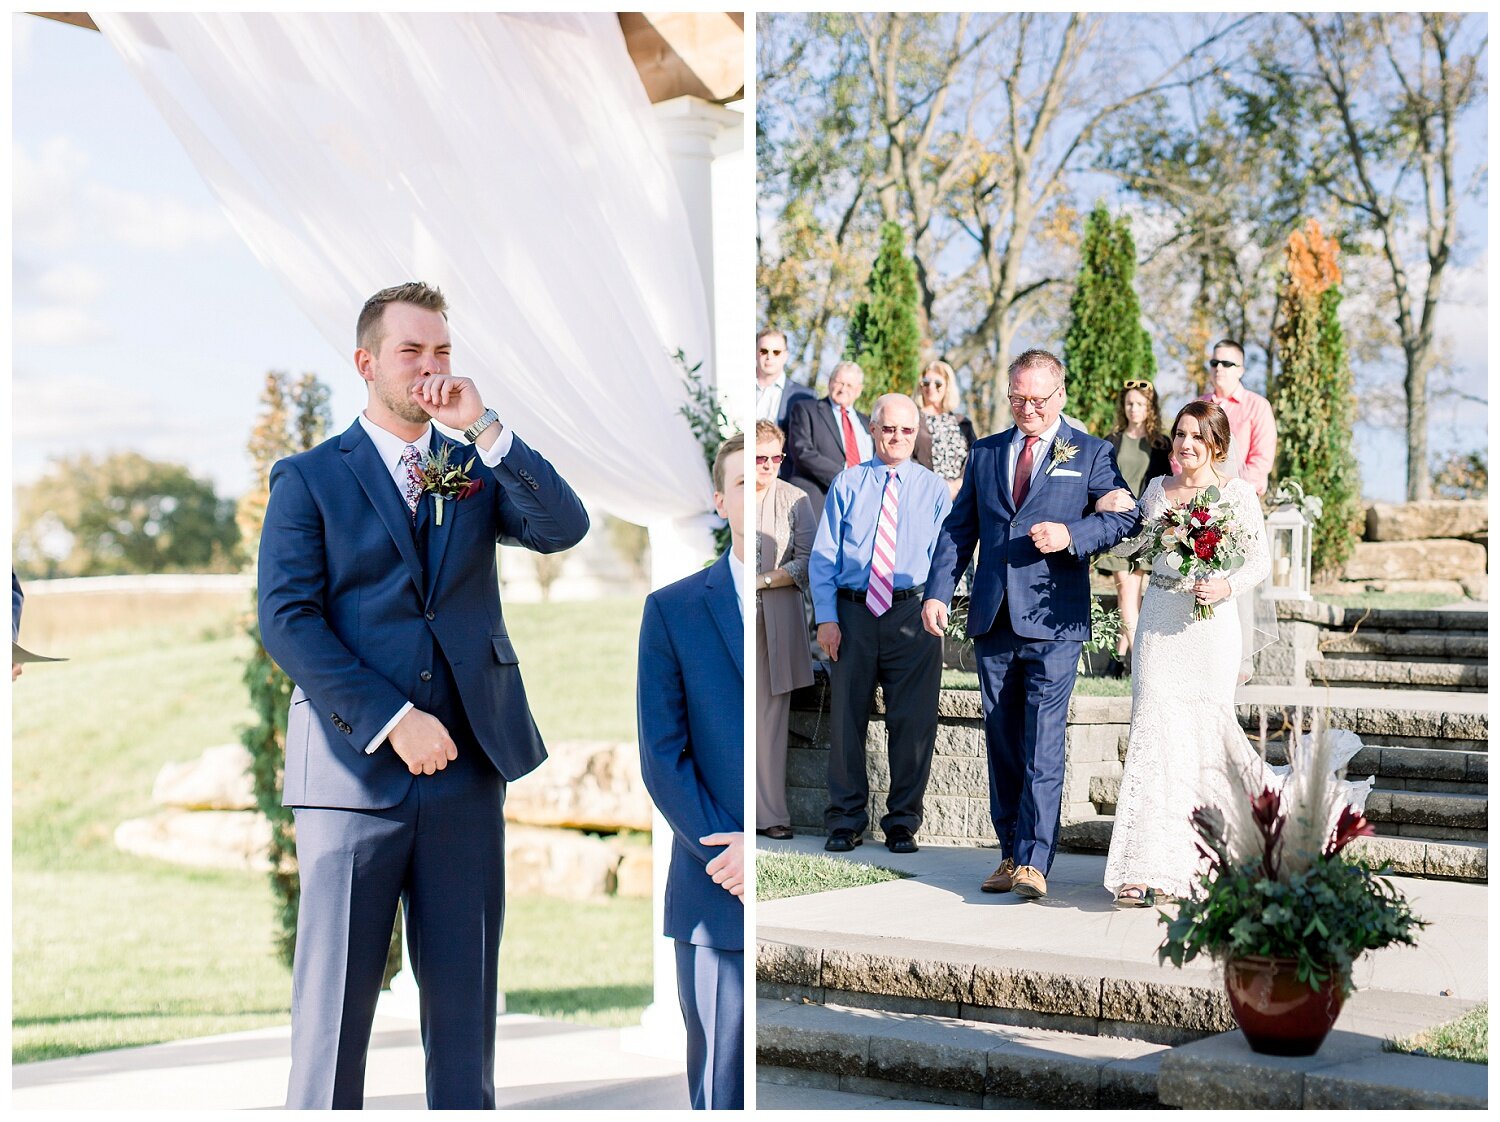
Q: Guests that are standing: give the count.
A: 7